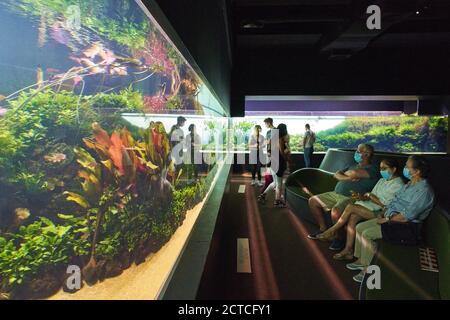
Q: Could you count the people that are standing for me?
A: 4